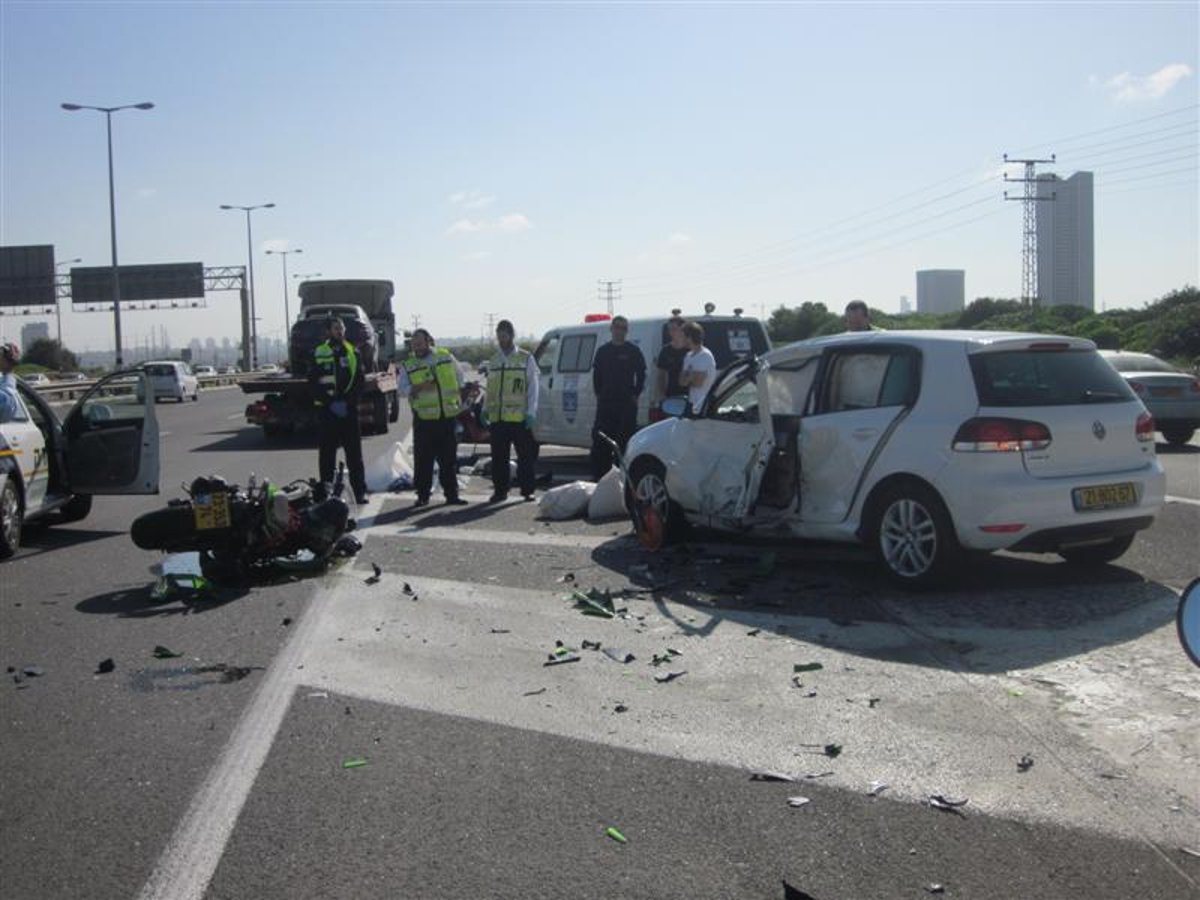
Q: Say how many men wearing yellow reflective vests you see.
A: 3